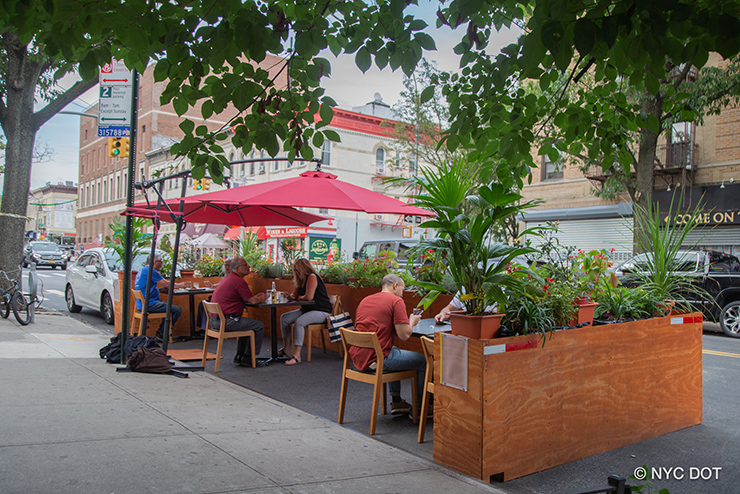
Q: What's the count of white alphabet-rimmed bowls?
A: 0